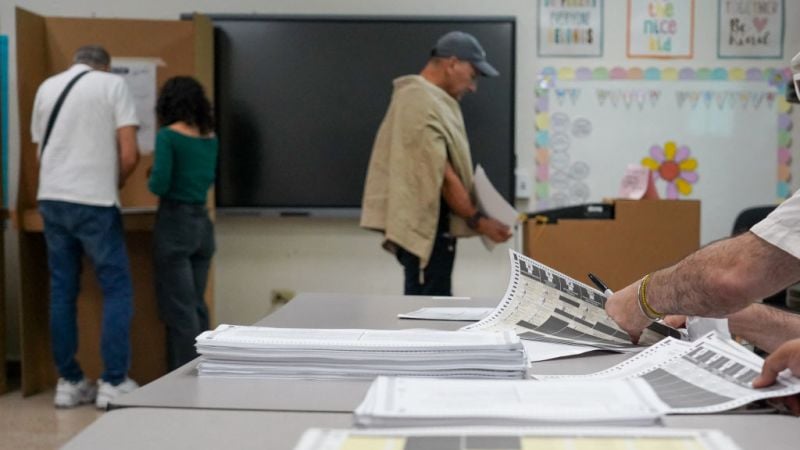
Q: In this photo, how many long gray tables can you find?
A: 2